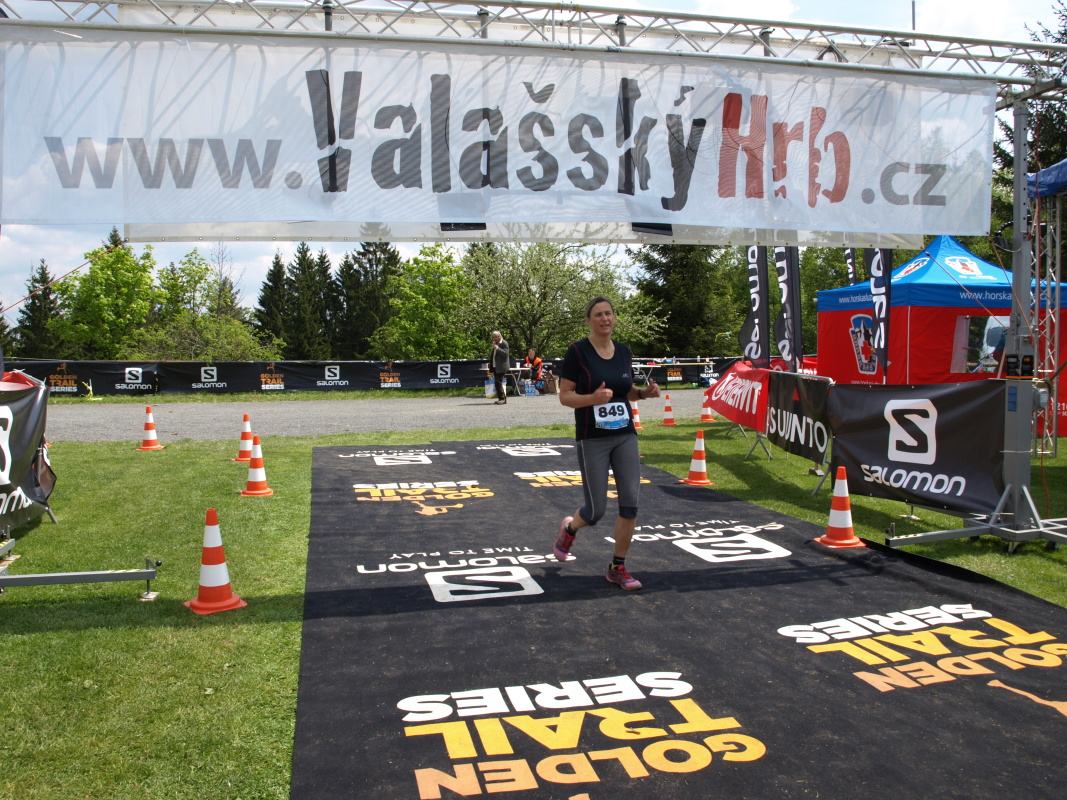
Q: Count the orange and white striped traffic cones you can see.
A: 9